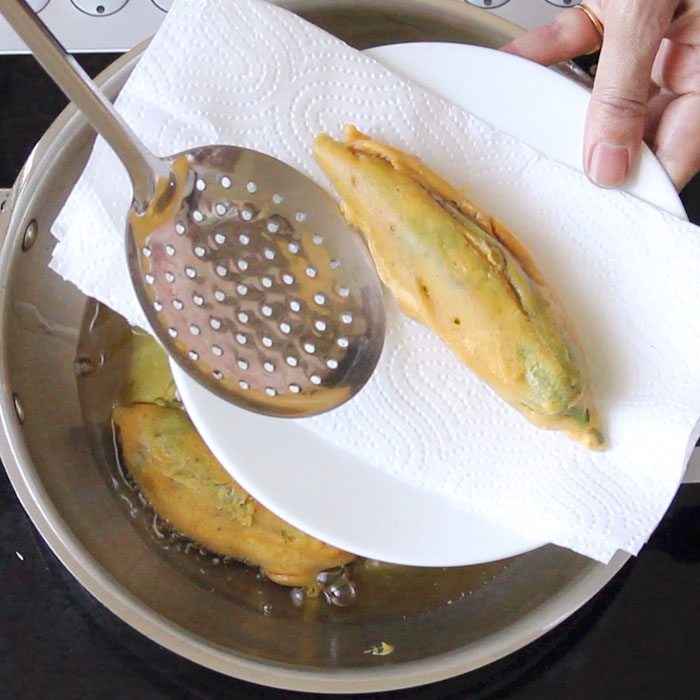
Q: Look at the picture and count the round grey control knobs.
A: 5